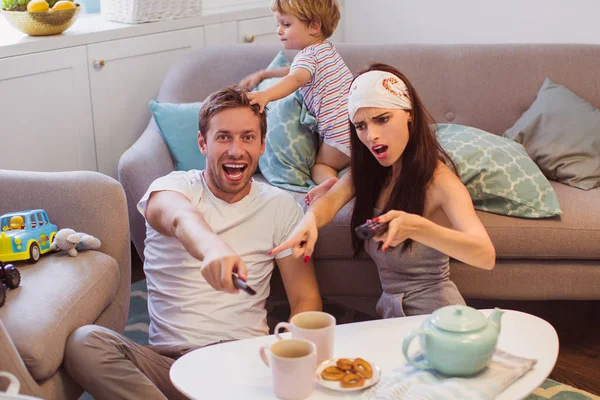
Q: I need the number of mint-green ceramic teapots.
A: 1